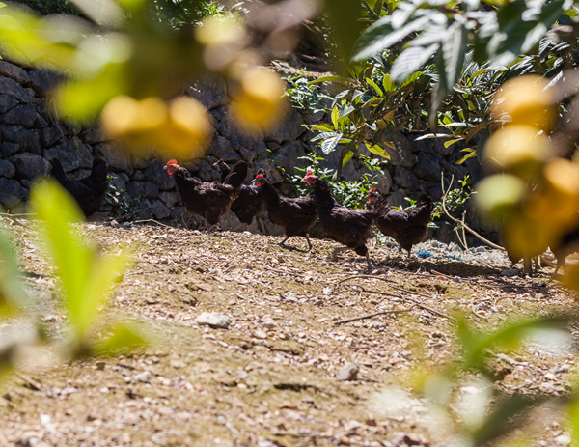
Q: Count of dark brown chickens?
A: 6